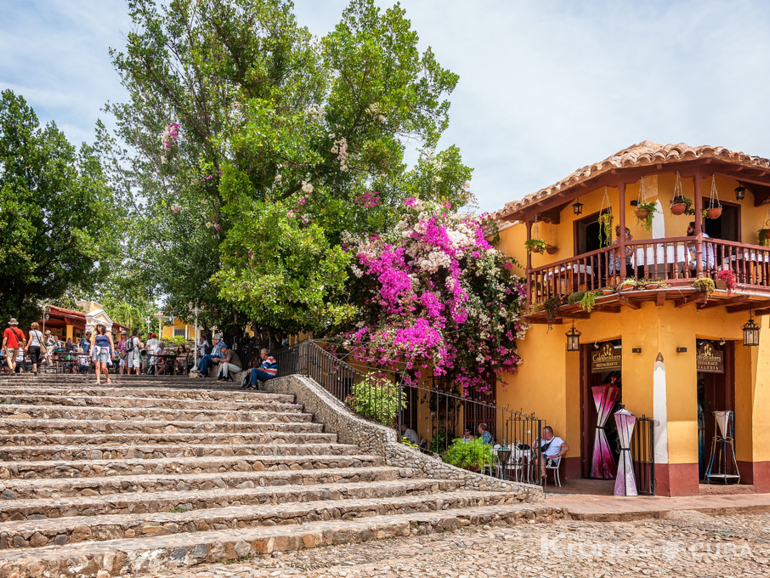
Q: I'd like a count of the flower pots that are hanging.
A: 7